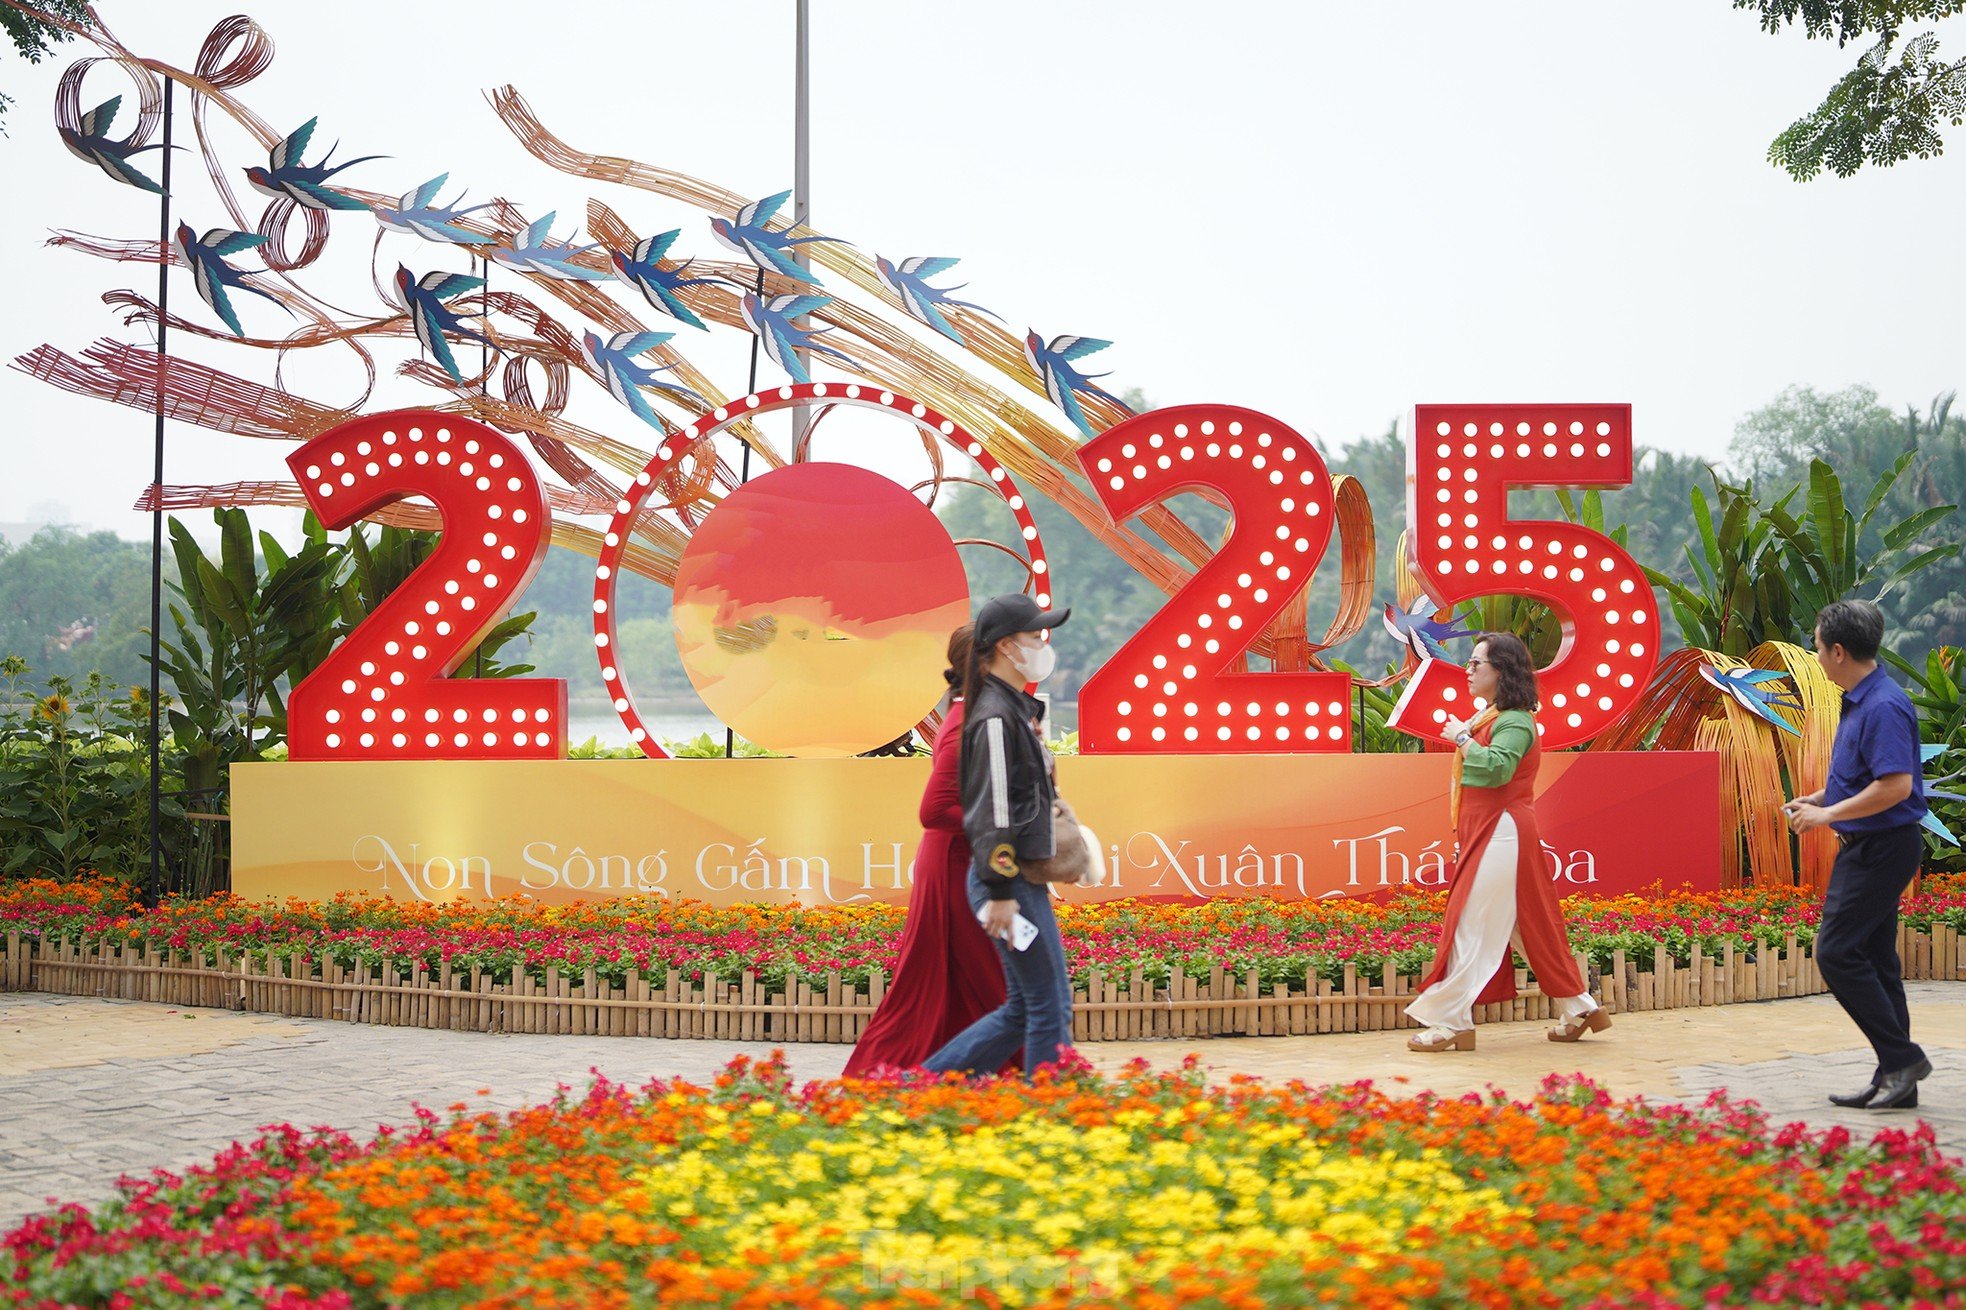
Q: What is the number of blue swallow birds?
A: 15